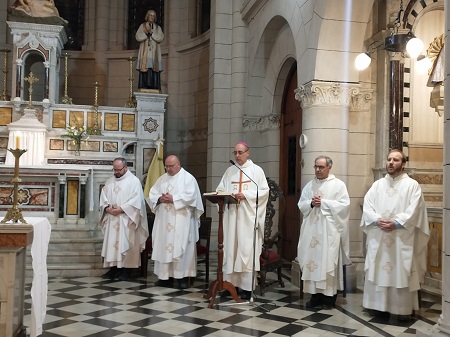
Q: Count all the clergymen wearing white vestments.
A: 5